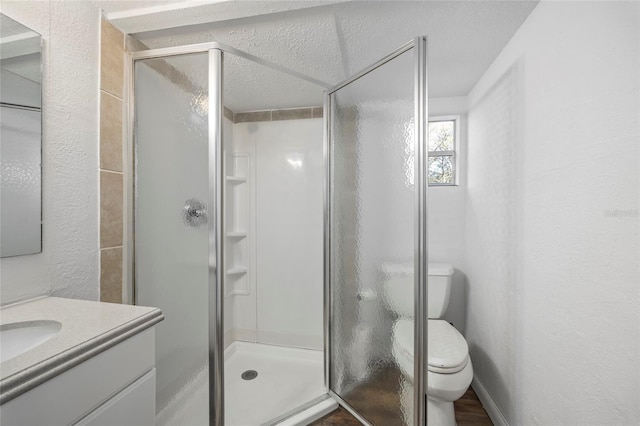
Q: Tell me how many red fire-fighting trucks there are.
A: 0